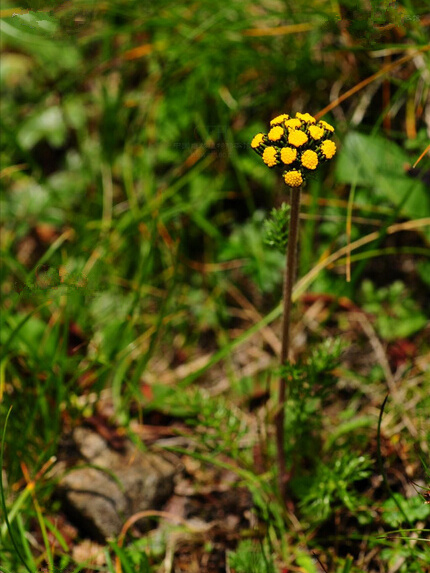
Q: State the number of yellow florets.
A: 13